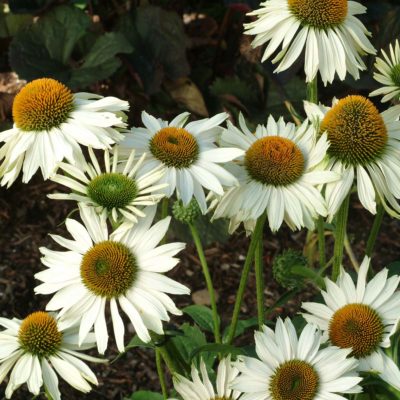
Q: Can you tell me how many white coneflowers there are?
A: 12